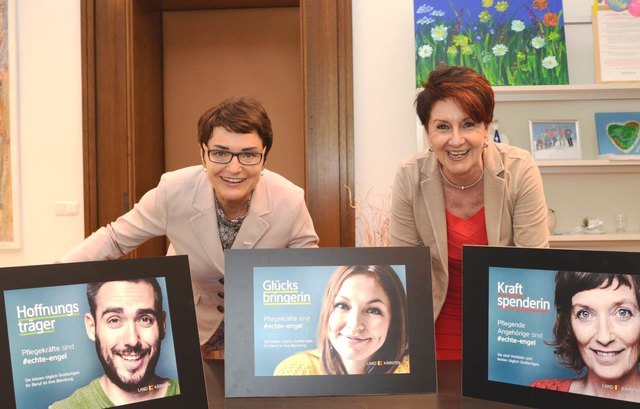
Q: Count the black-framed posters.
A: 3